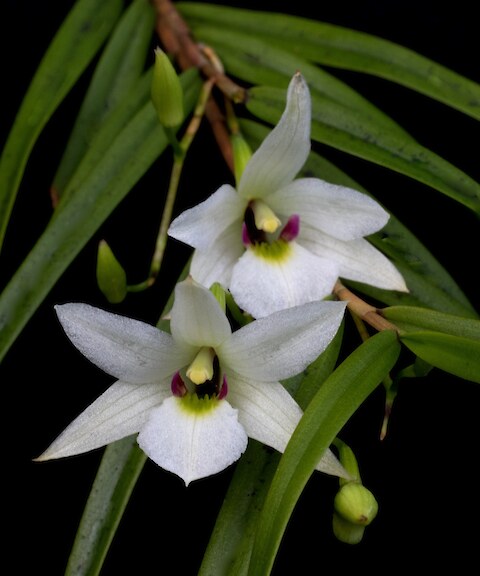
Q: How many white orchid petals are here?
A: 12